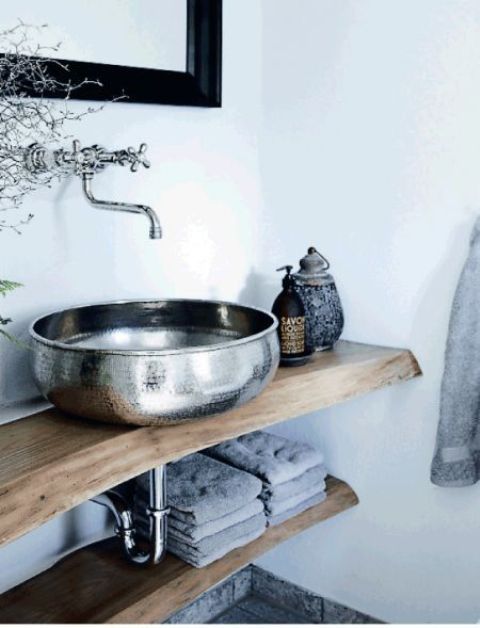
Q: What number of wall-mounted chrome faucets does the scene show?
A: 1